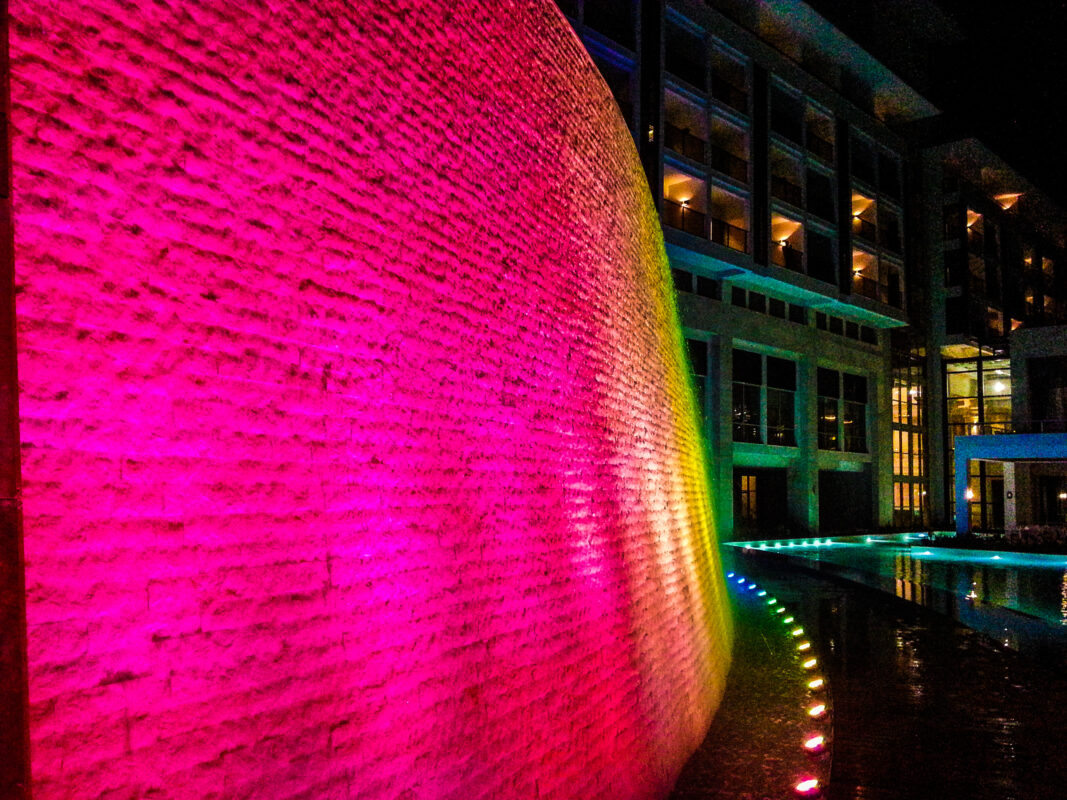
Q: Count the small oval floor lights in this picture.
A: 14